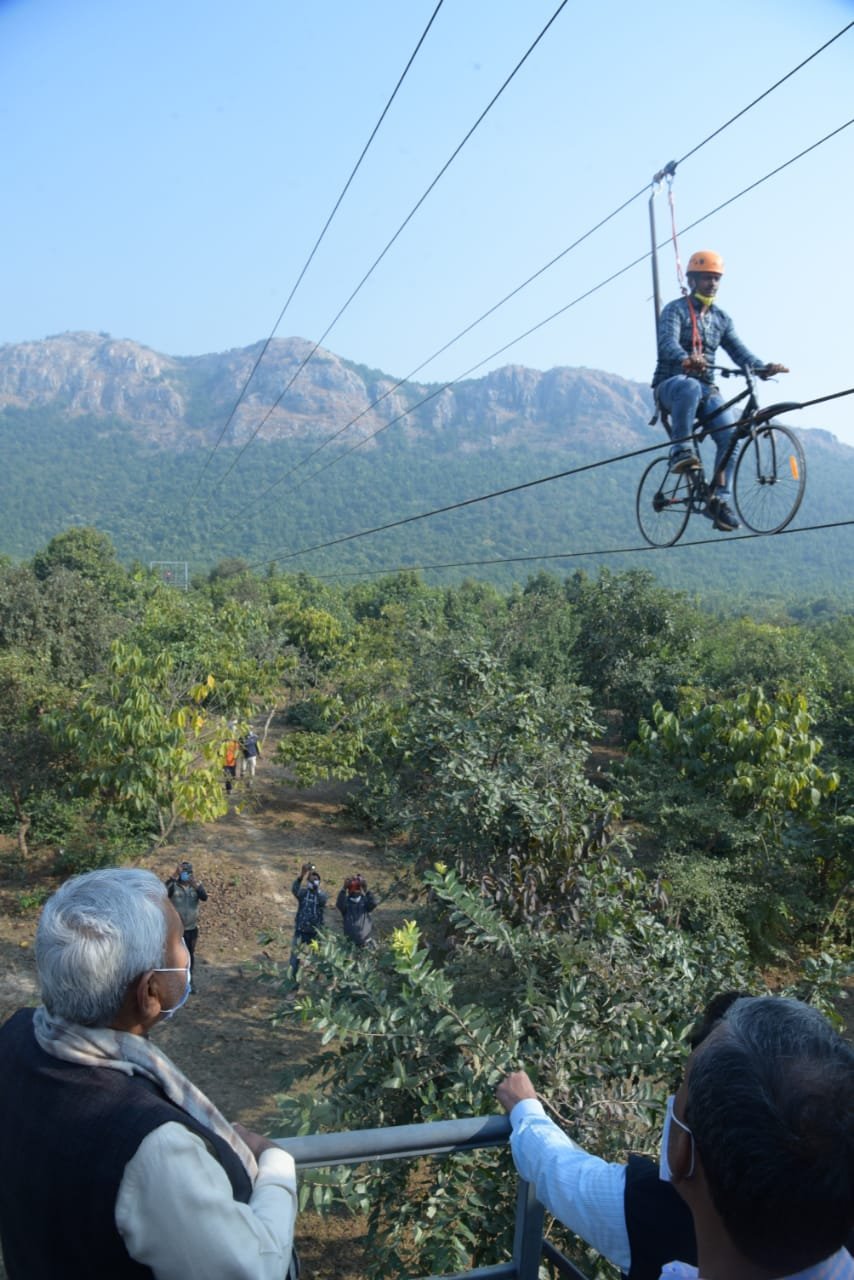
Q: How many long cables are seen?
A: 6